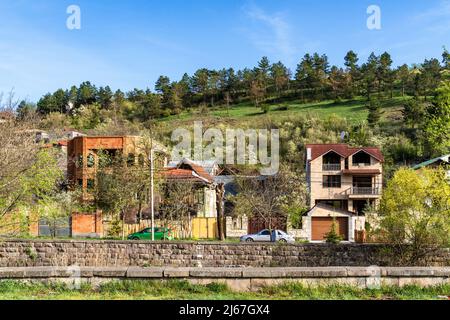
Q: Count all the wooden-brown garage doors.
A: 1